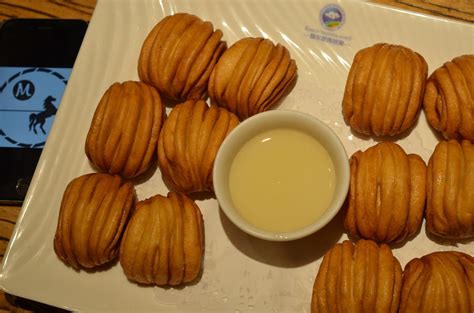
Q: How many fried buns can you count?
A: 12